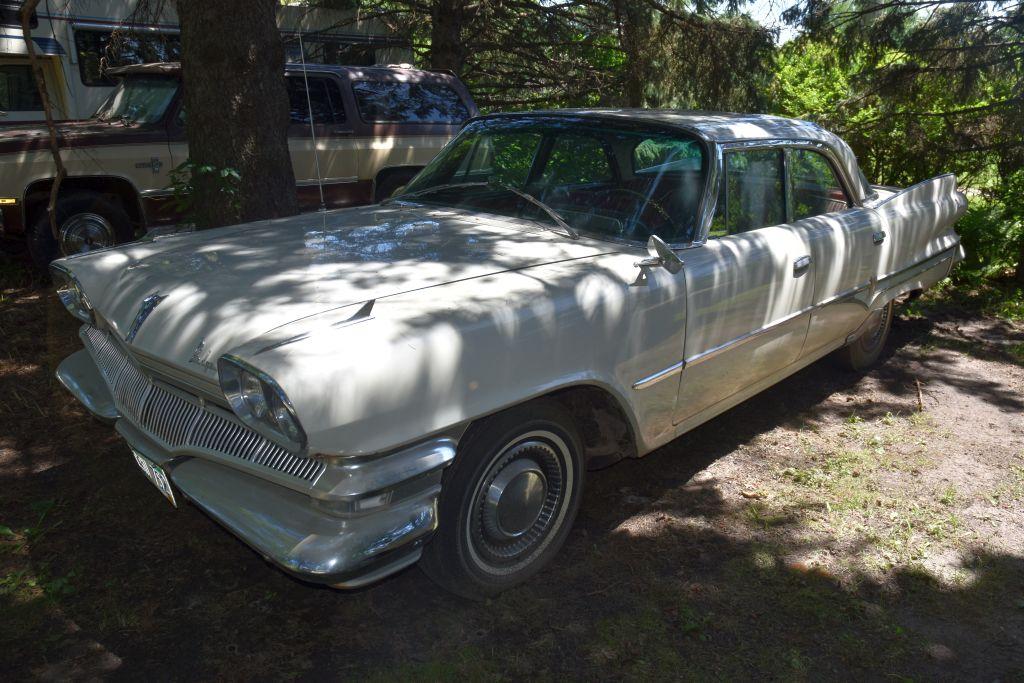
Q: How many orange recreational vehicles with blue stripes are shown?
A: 0